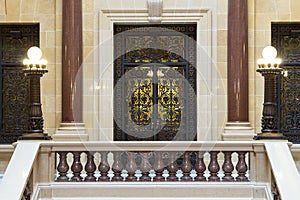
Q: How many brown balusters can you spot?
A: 14